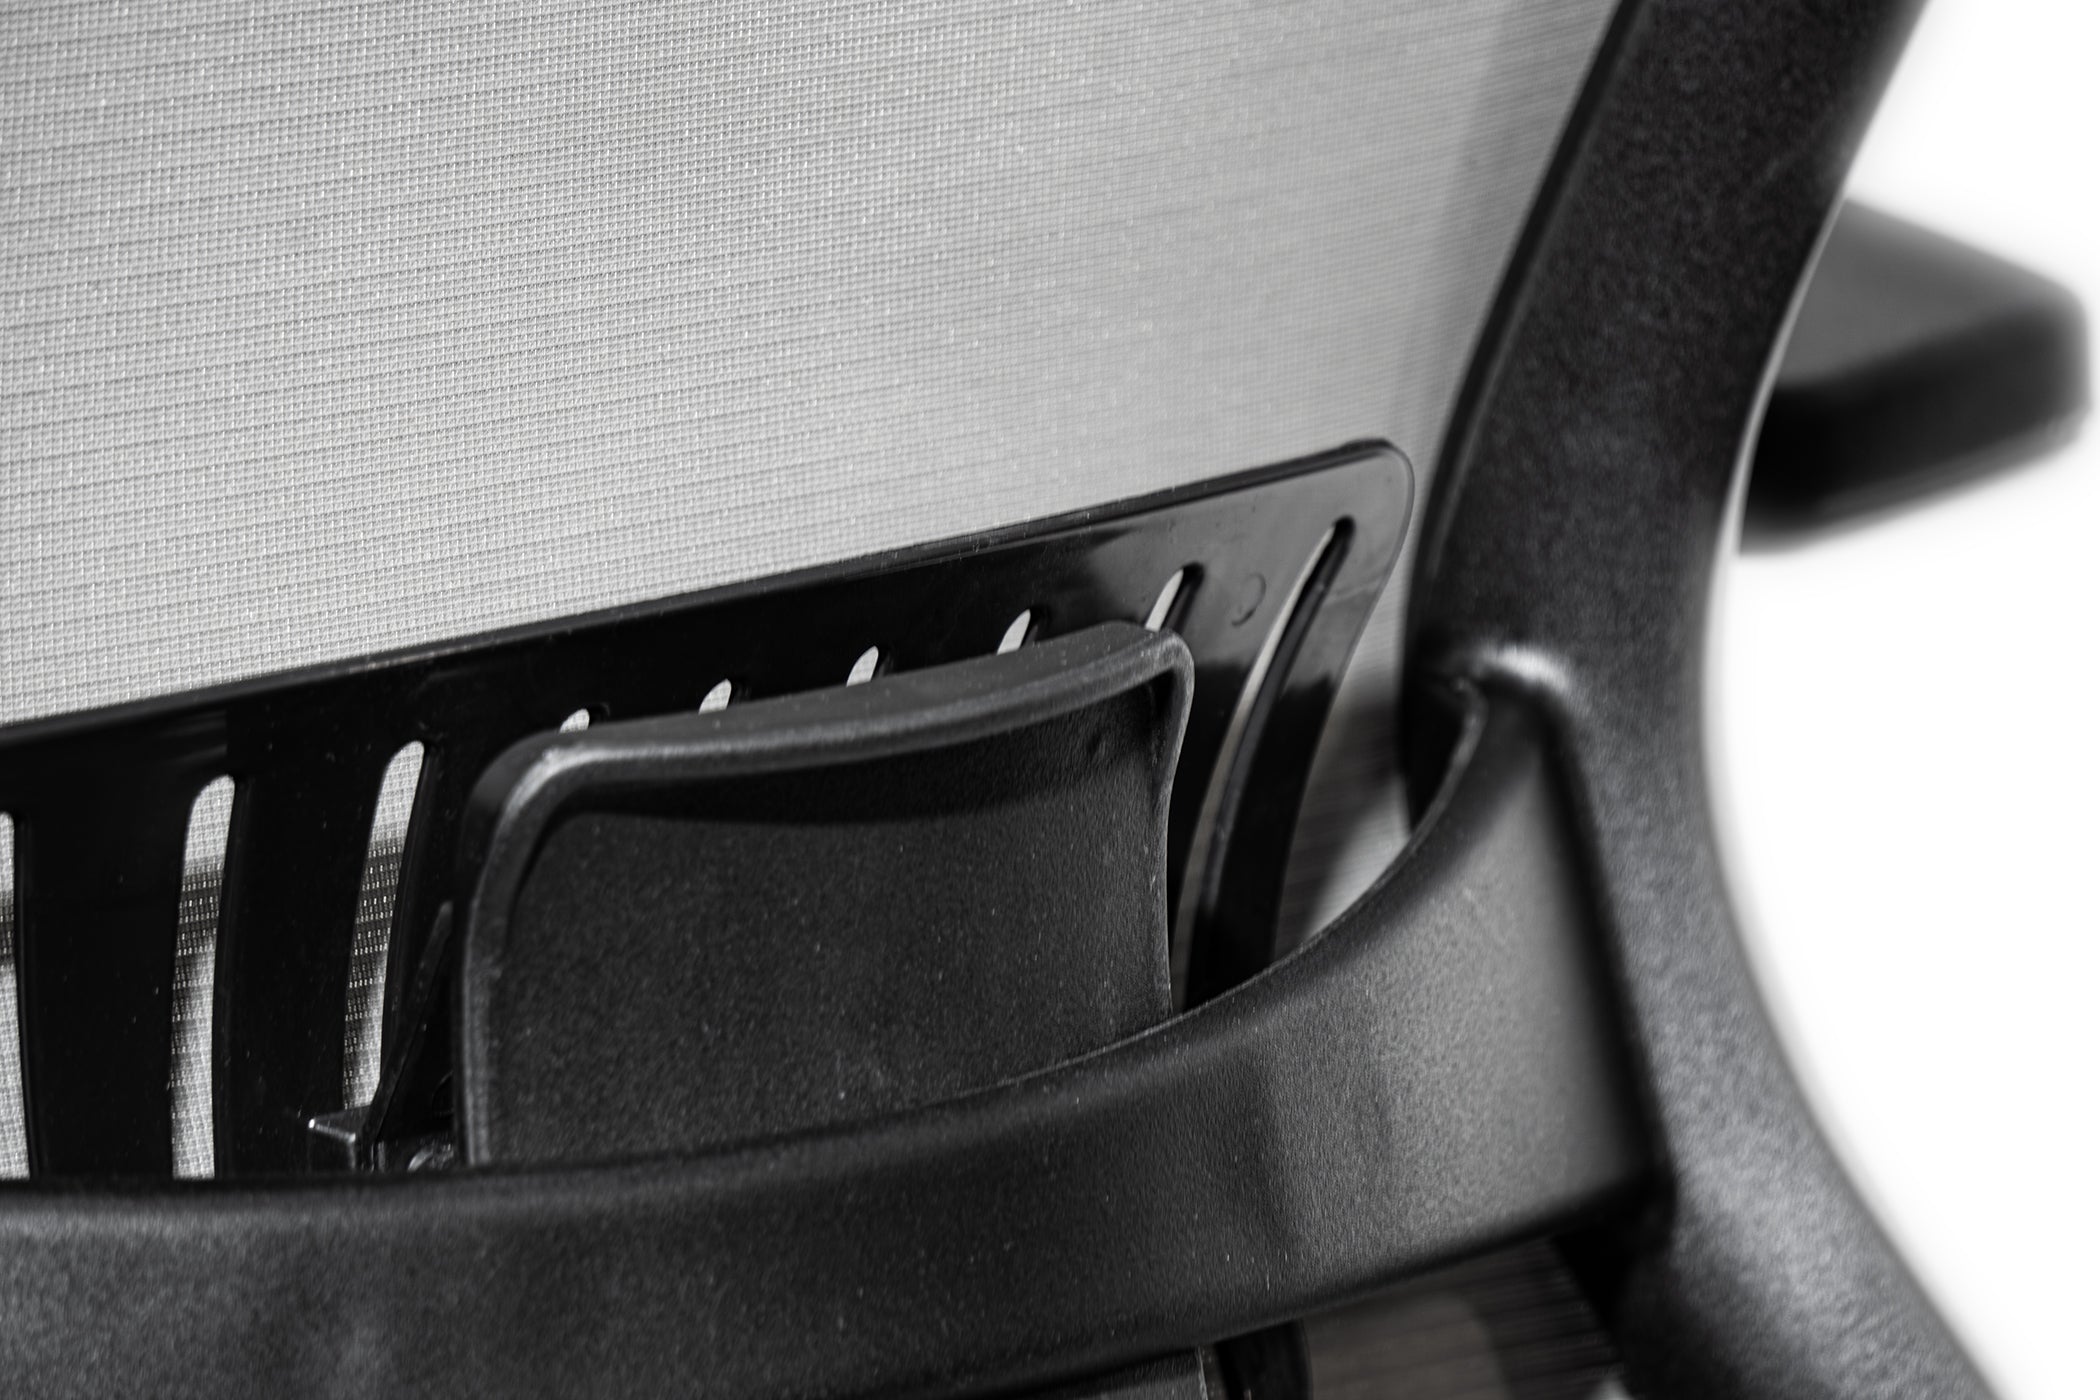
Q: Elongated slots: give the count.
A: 9